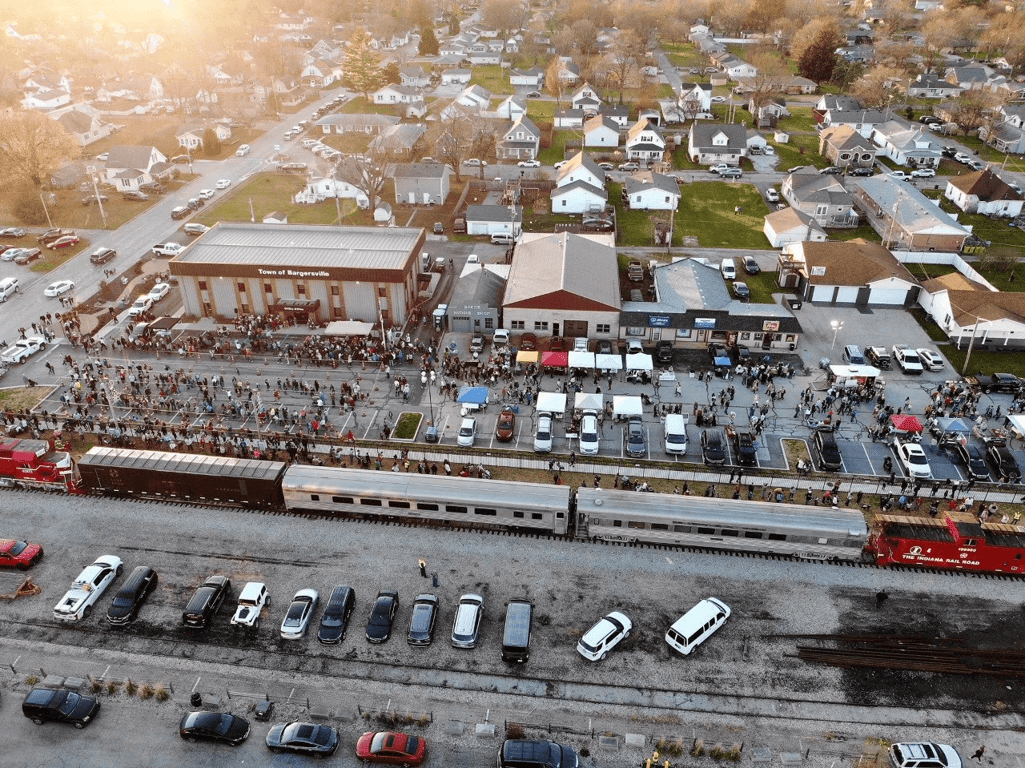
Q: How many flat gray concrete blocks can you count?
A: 11